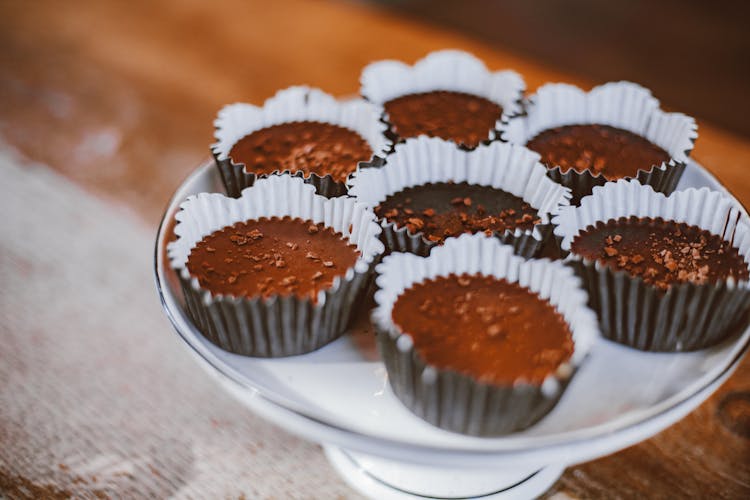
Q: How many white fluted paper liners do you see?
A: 7